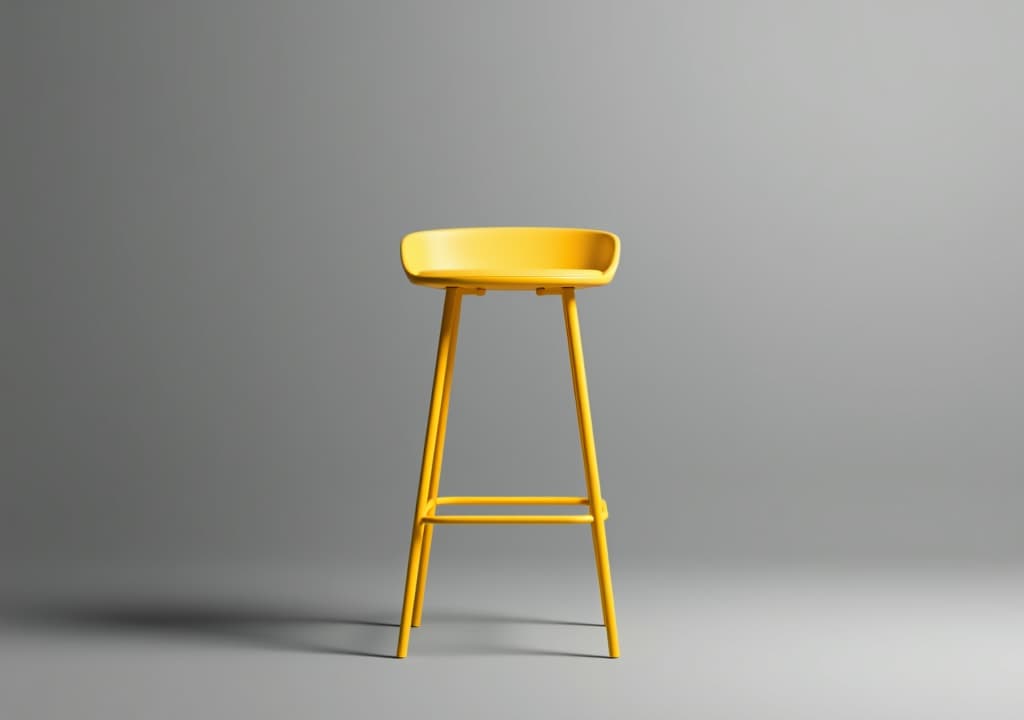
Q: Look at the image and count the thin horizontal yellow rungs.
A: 2